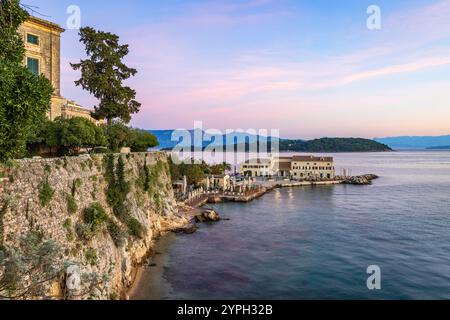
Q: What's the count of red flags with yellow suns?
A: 0